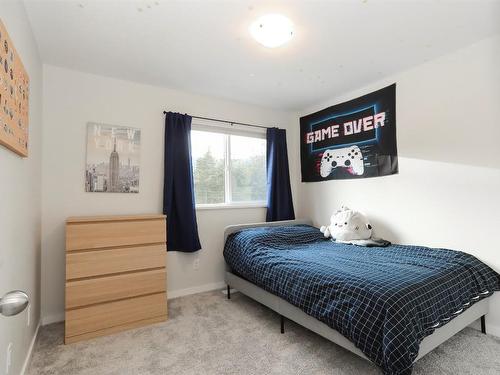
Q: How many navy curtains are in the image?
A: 2